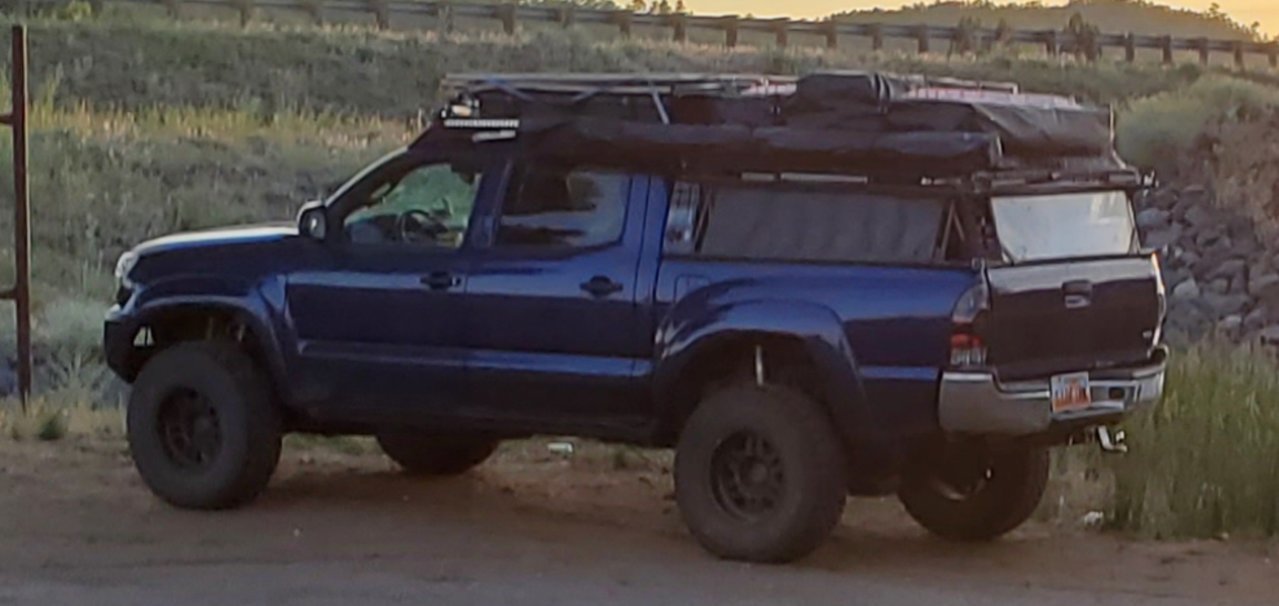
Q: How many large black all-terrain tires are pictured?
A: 4